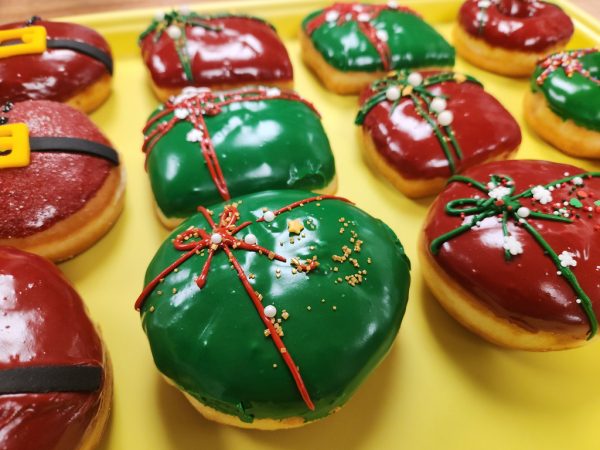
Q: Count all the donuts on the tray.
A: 11